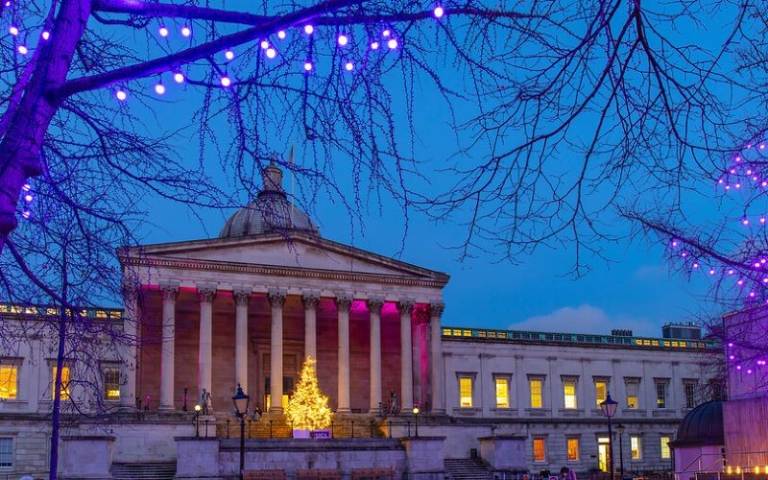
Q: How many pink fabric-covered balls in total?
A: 0